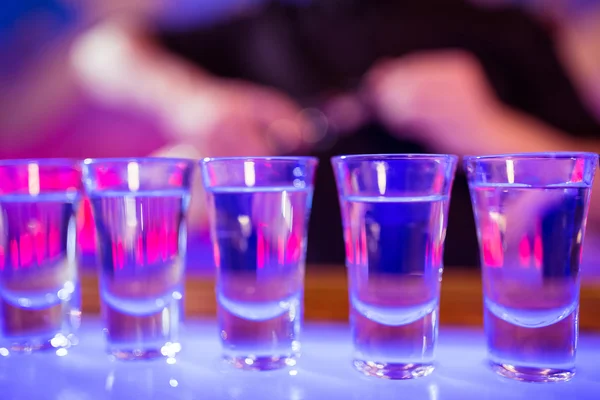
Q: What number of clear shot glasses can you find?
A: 5